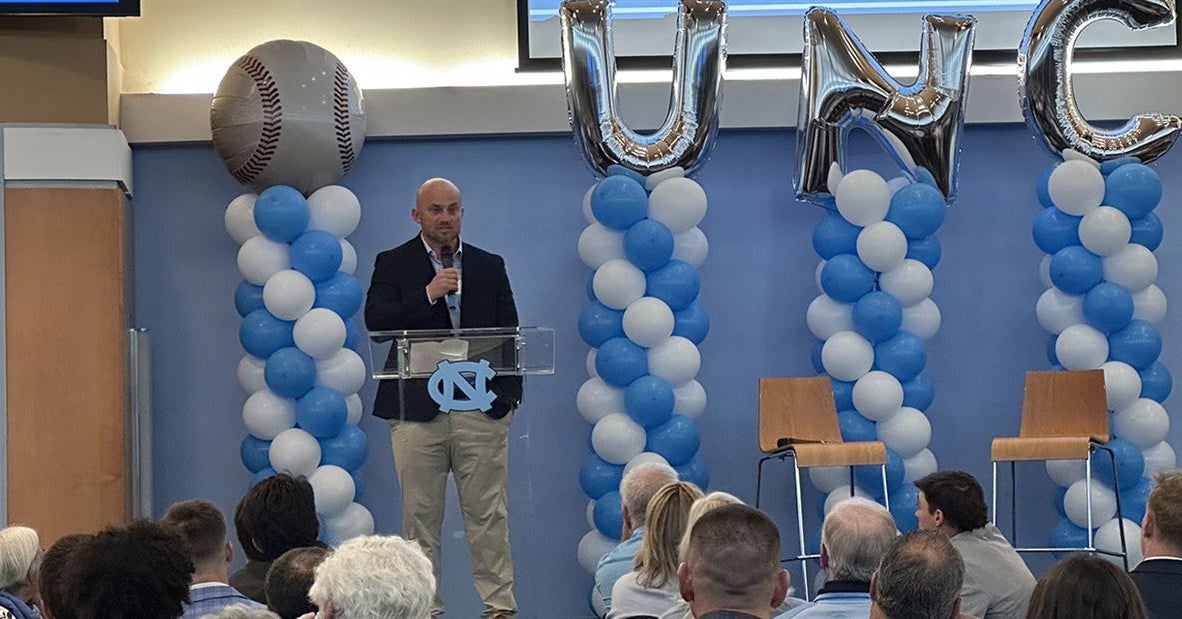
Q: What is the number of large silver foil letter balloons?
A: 3